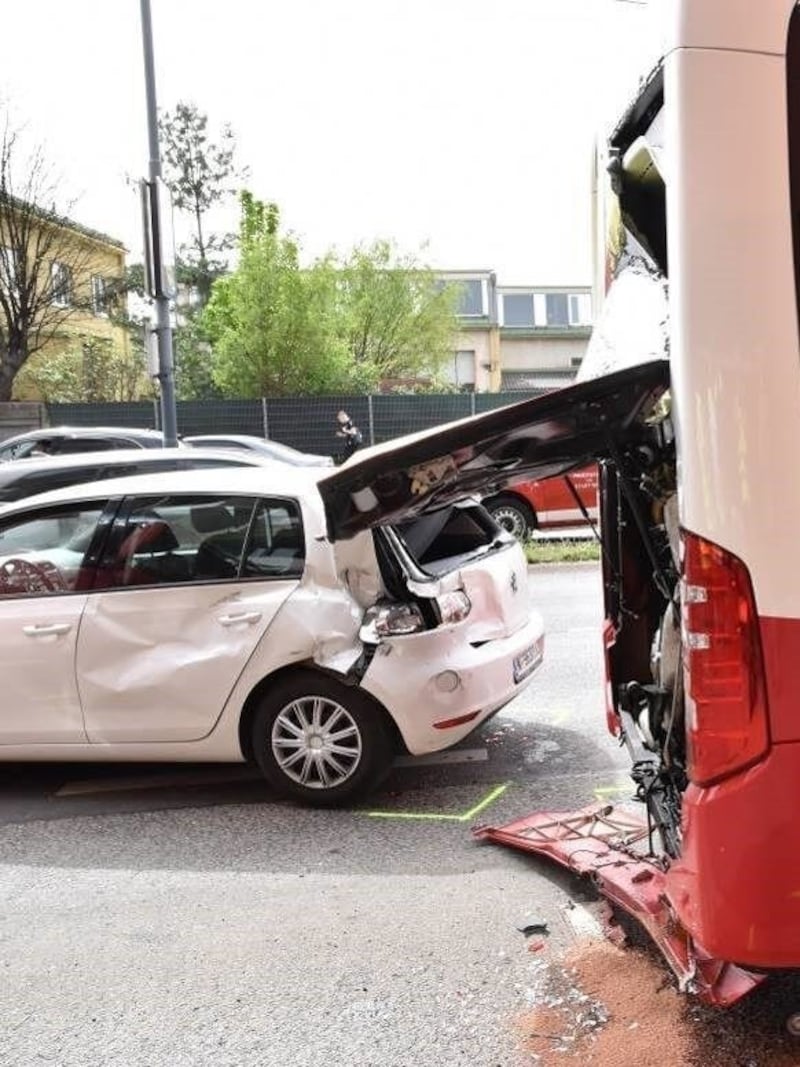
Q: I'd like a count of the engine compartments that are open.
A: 1